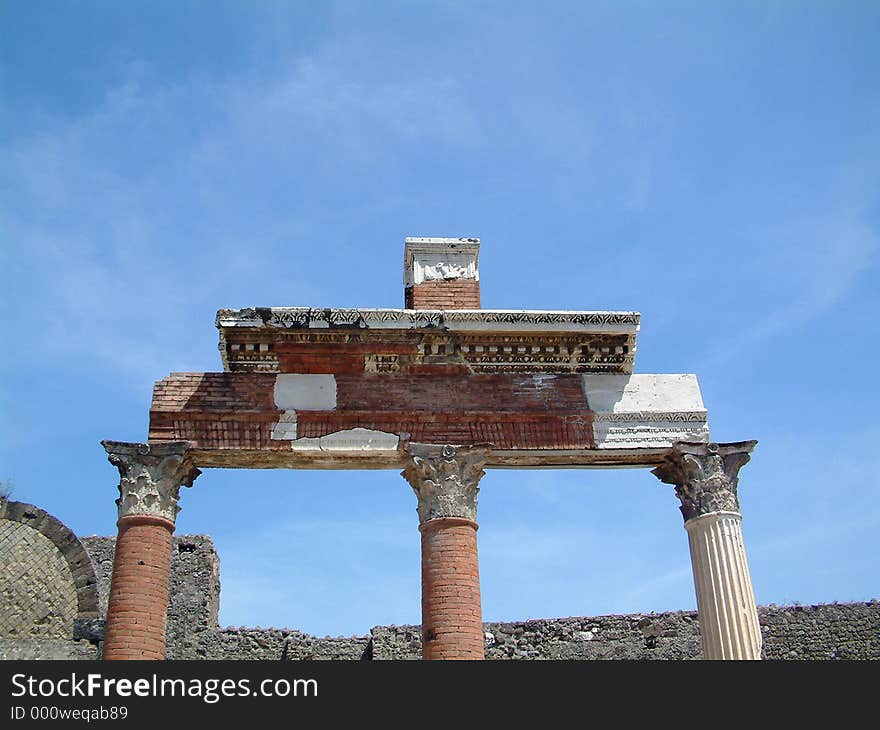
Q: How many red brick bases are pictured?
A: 2